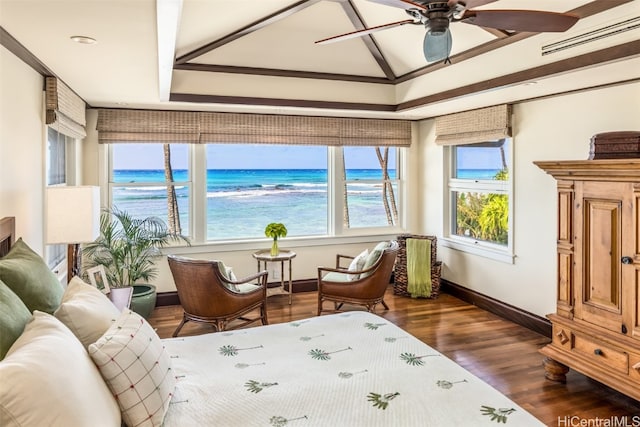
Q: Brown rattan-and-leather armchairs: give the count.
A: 2